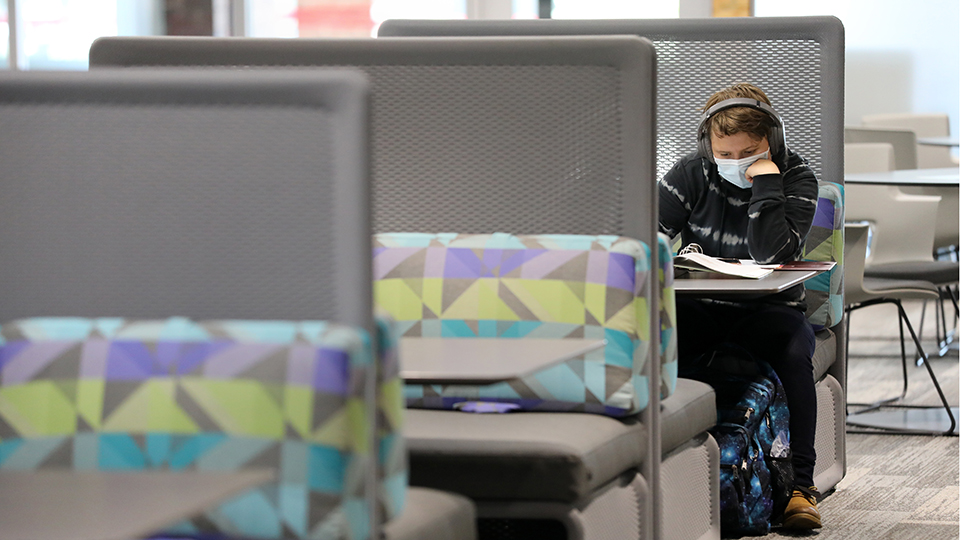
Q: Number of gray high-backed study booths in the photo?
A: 3